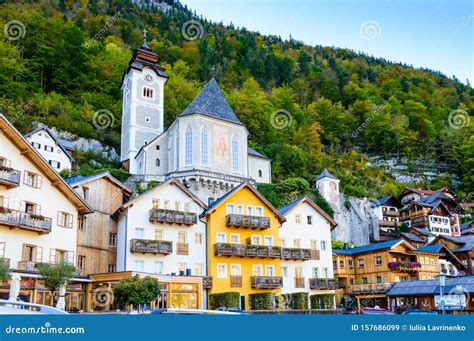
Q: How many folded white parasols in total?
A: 2